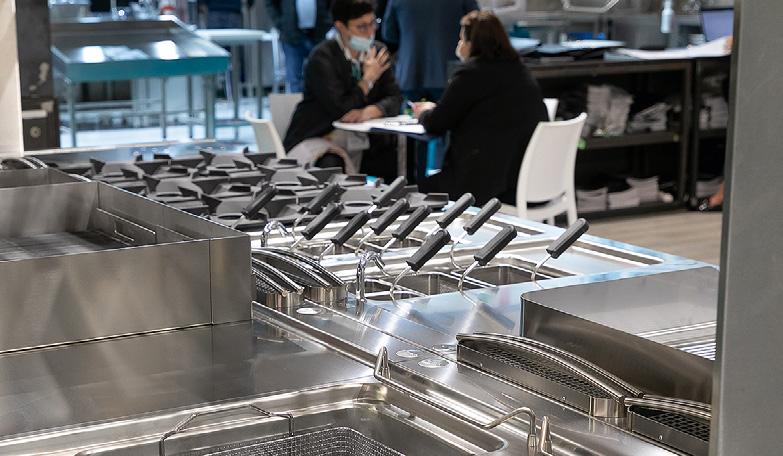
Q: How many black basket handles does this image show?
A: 12